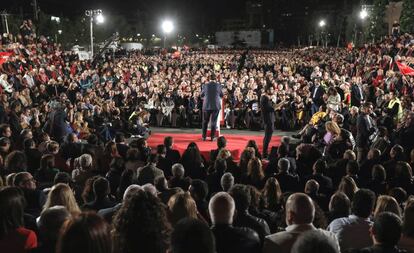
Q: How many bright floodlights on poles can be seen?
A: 4